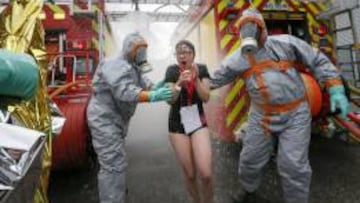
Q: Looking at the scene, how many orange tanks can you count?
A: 1